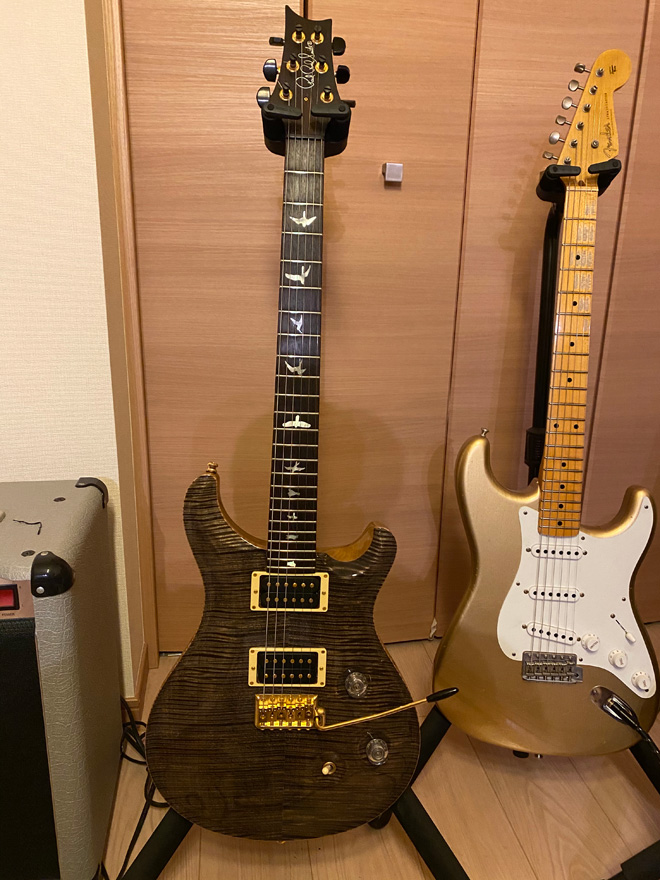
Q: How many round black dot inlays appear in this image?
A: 10